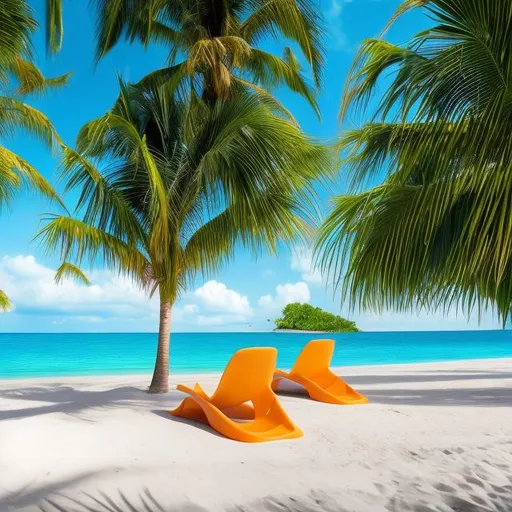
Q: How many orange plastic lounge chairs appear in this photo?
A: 2